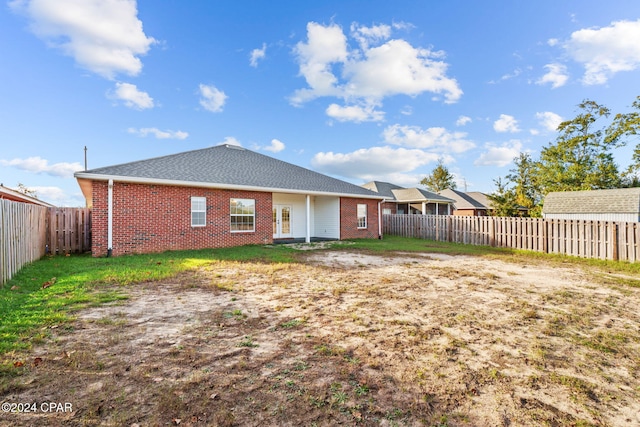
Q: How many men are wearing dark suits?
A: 0